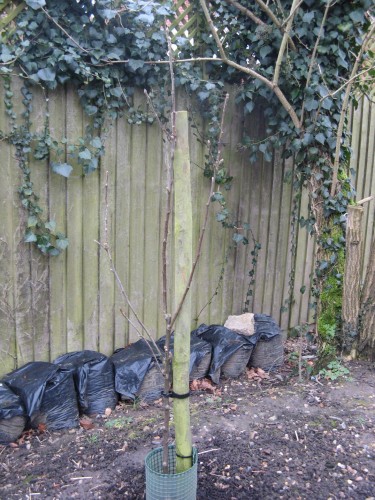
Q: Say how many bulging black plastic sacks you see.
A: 7